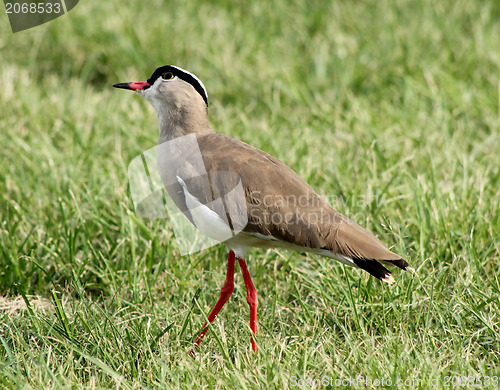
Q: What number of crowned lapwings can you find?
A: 1